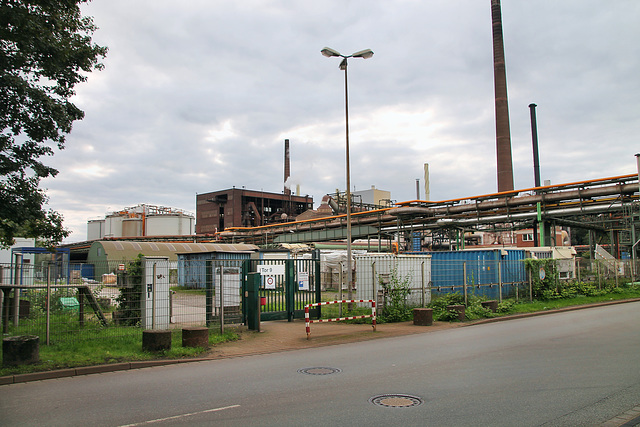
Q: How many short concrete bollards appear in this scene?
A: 6